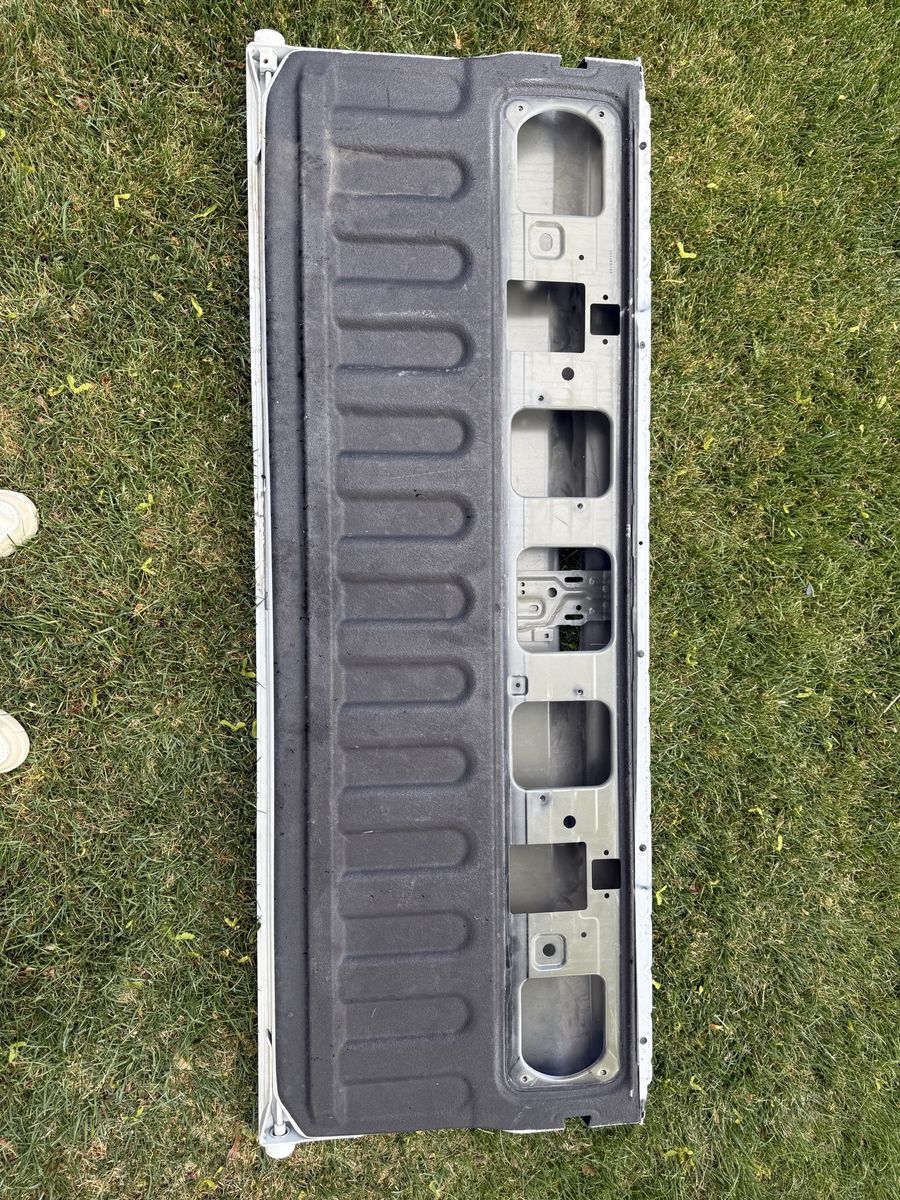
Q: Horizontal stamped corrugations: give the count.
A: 13